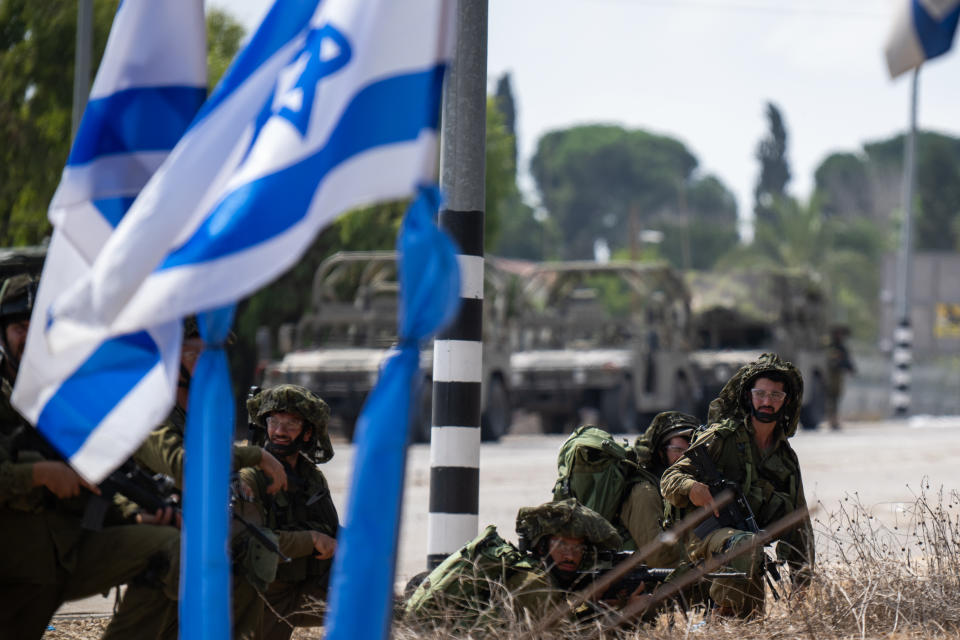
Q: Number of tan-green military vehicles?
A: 3